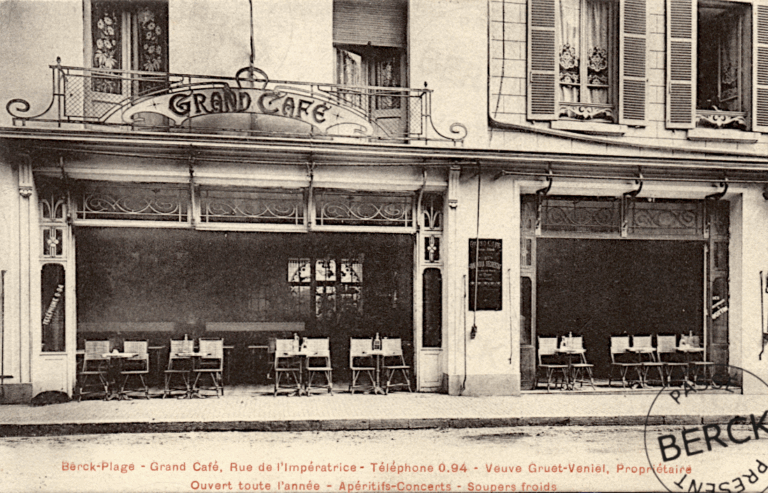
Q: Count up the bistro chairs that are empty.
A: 14